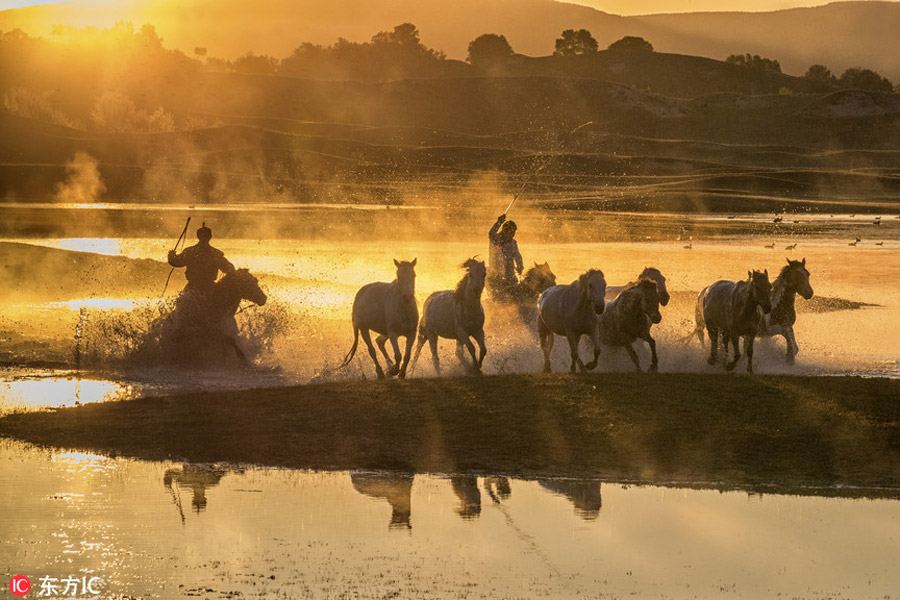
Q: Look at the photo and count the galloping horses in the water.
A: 9